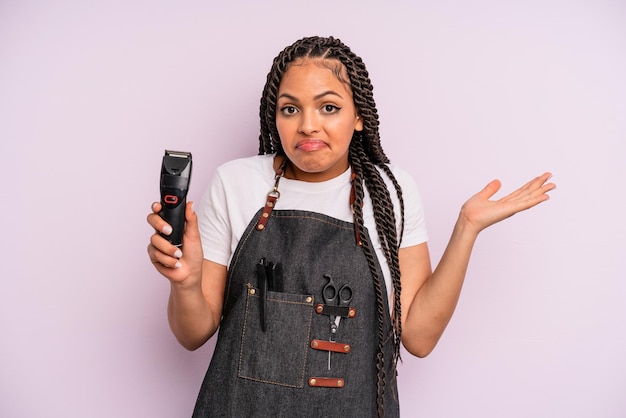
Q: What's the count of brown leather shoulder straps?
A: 2